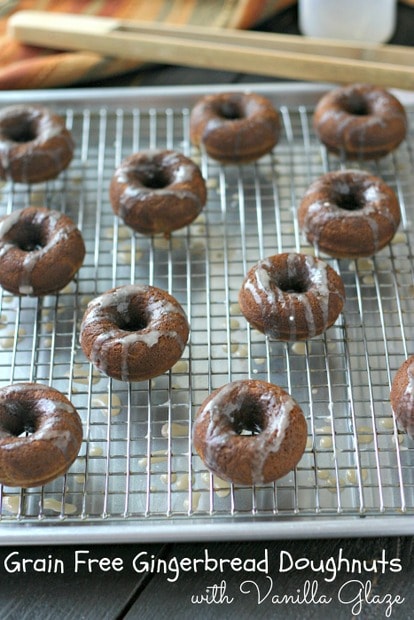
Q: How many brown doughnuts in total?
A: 11